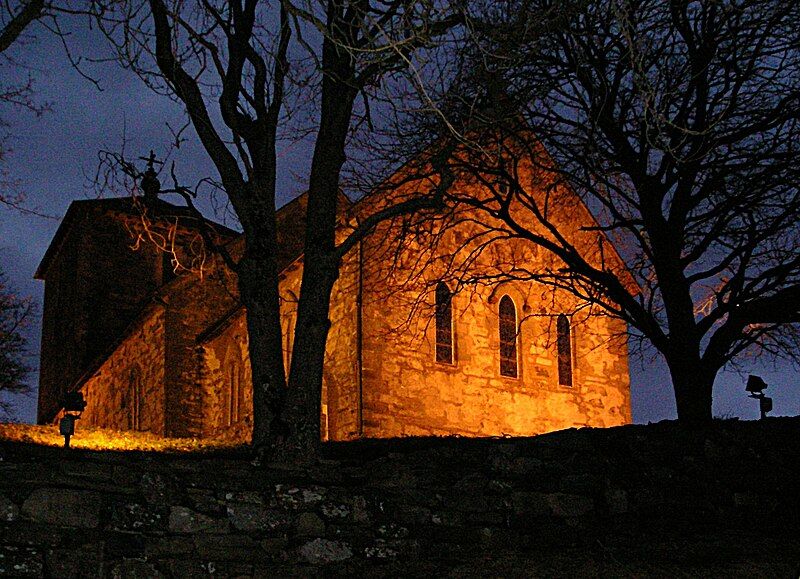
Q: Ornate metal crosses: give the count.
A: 1